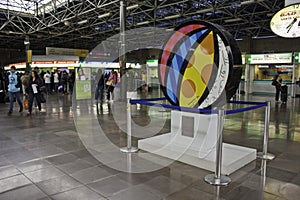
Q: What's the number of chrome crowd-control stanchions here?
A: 3